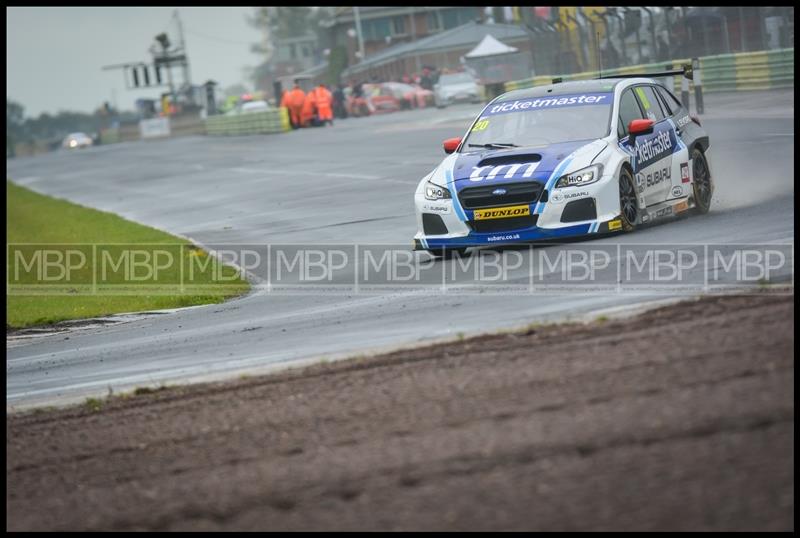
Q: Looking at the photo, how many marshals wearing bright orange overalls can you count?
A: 4